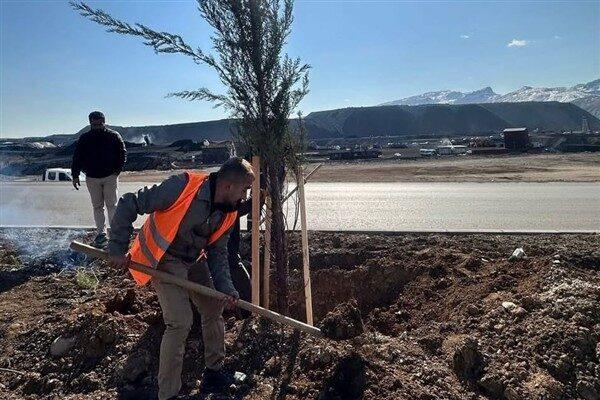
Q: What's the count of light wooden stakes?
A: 3